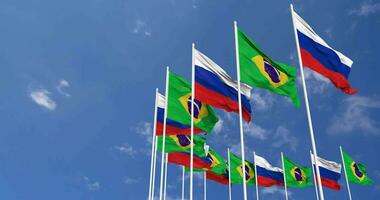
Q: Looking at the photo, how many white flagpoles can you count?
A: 14